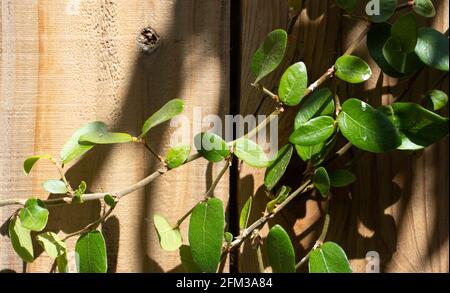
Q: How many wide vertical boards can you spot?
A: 2